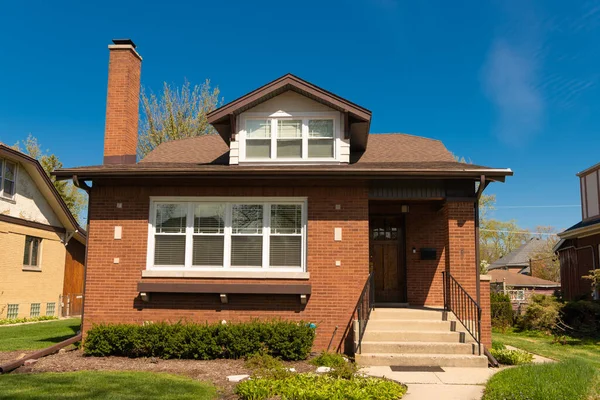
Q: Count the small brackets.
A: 3